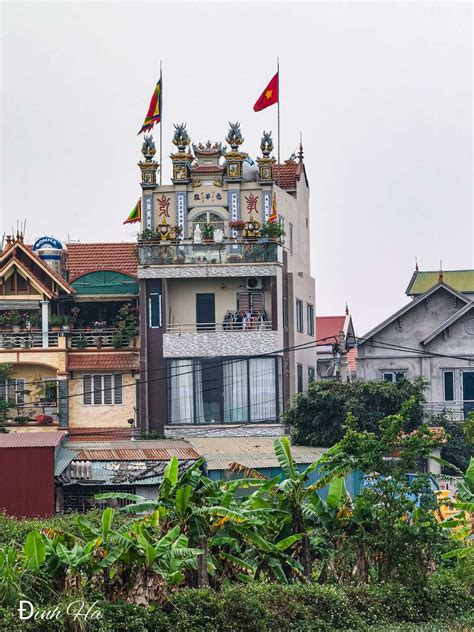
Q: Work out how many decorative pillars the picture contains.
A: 4